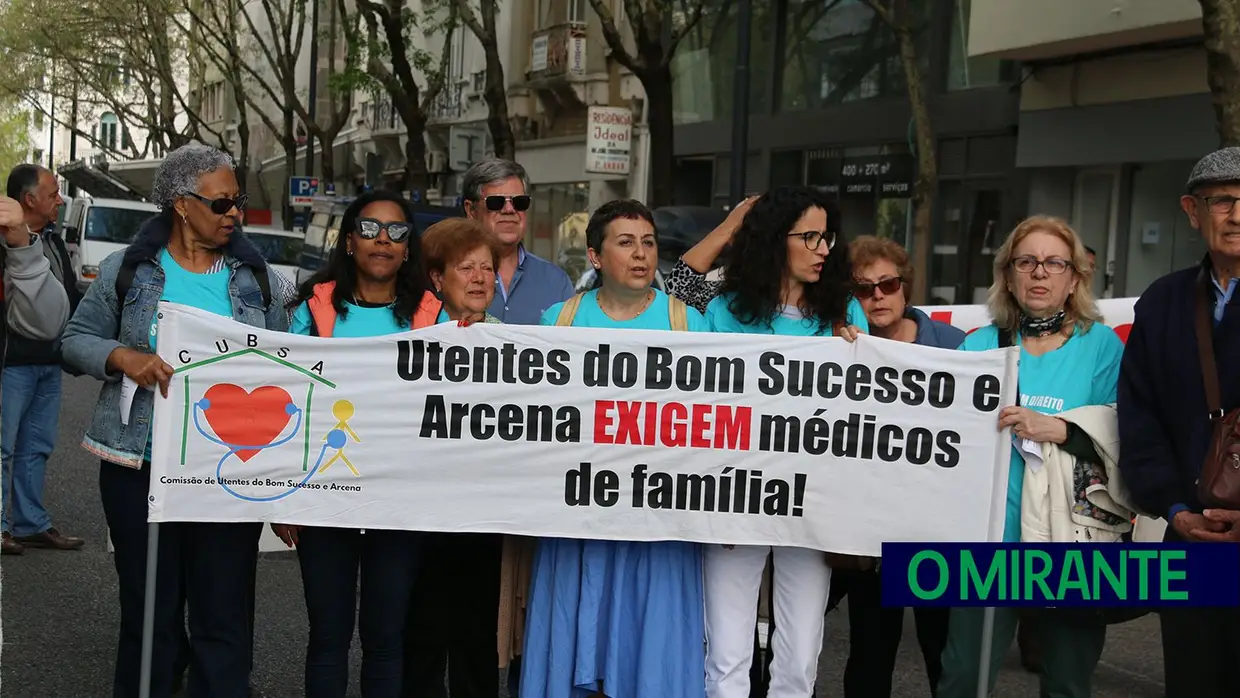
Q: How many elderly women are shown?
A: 4